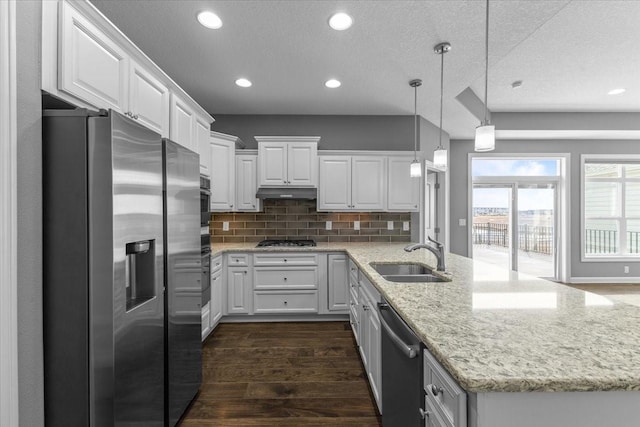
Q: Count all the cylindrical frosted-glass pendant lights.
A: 3